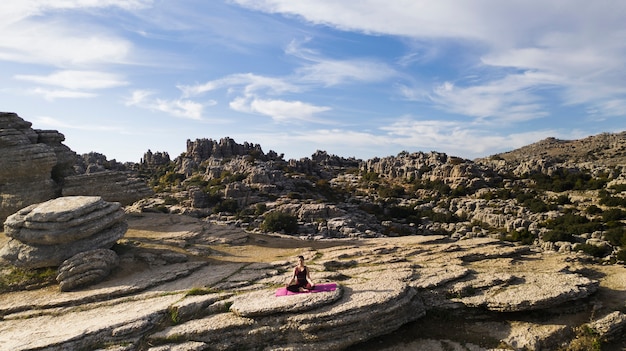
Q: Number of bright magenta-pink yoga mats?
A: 1